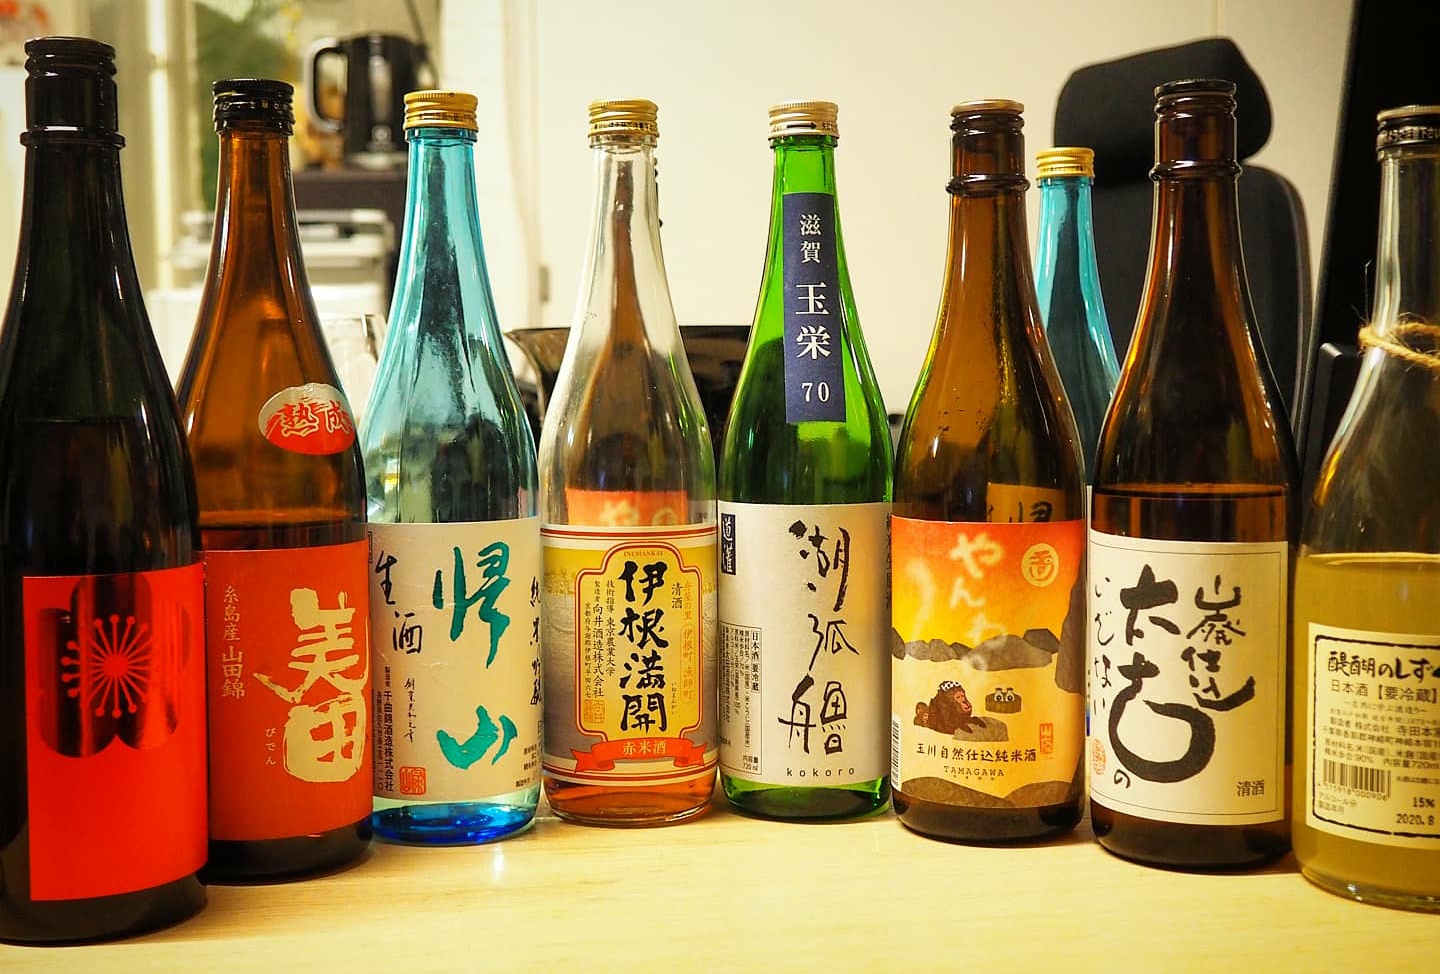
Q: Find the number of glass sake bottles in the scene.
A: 9